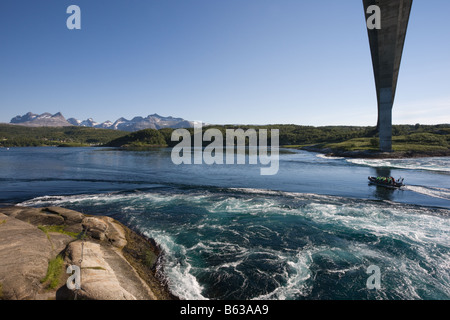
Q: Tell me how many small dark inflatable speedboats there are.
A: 1